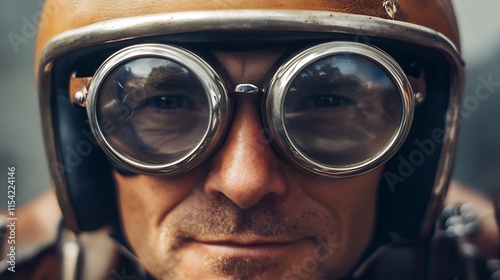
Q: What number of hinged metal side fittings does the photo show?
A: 2